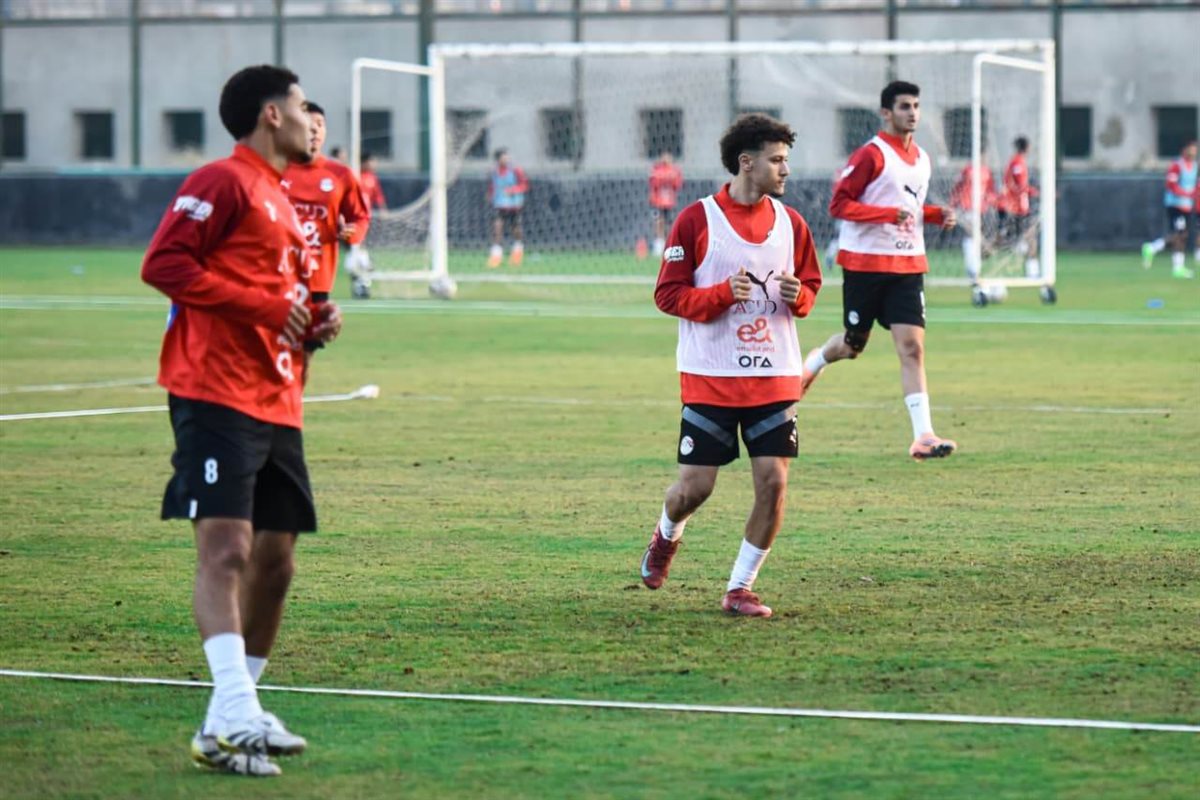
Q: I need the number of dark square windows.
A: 12